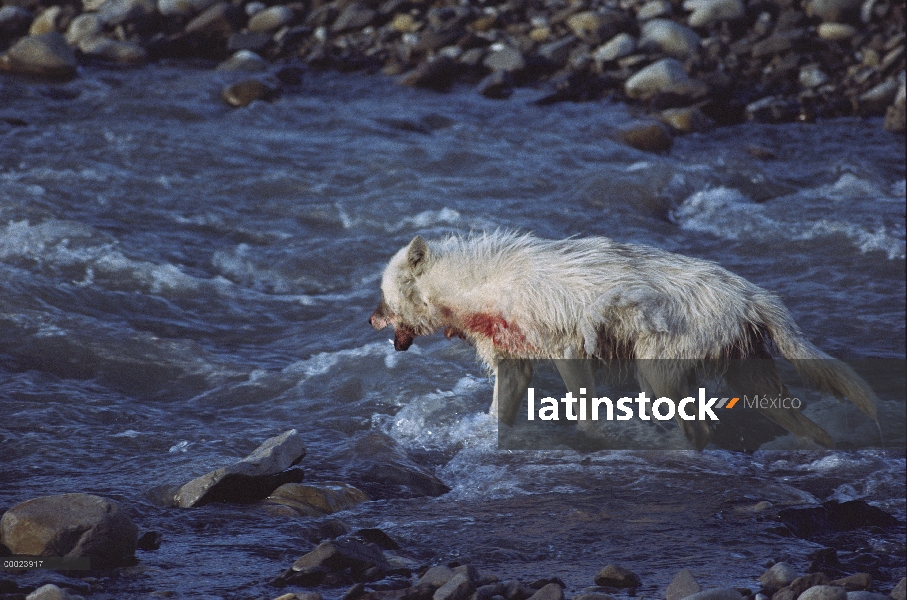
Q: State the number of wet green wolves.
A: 0